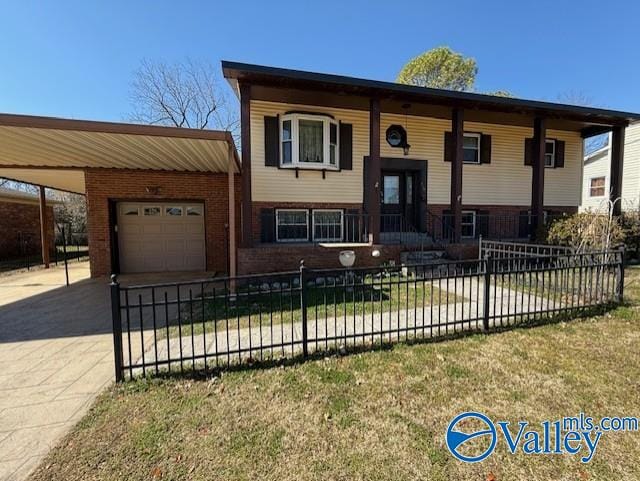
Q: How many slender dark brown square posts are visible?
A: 5